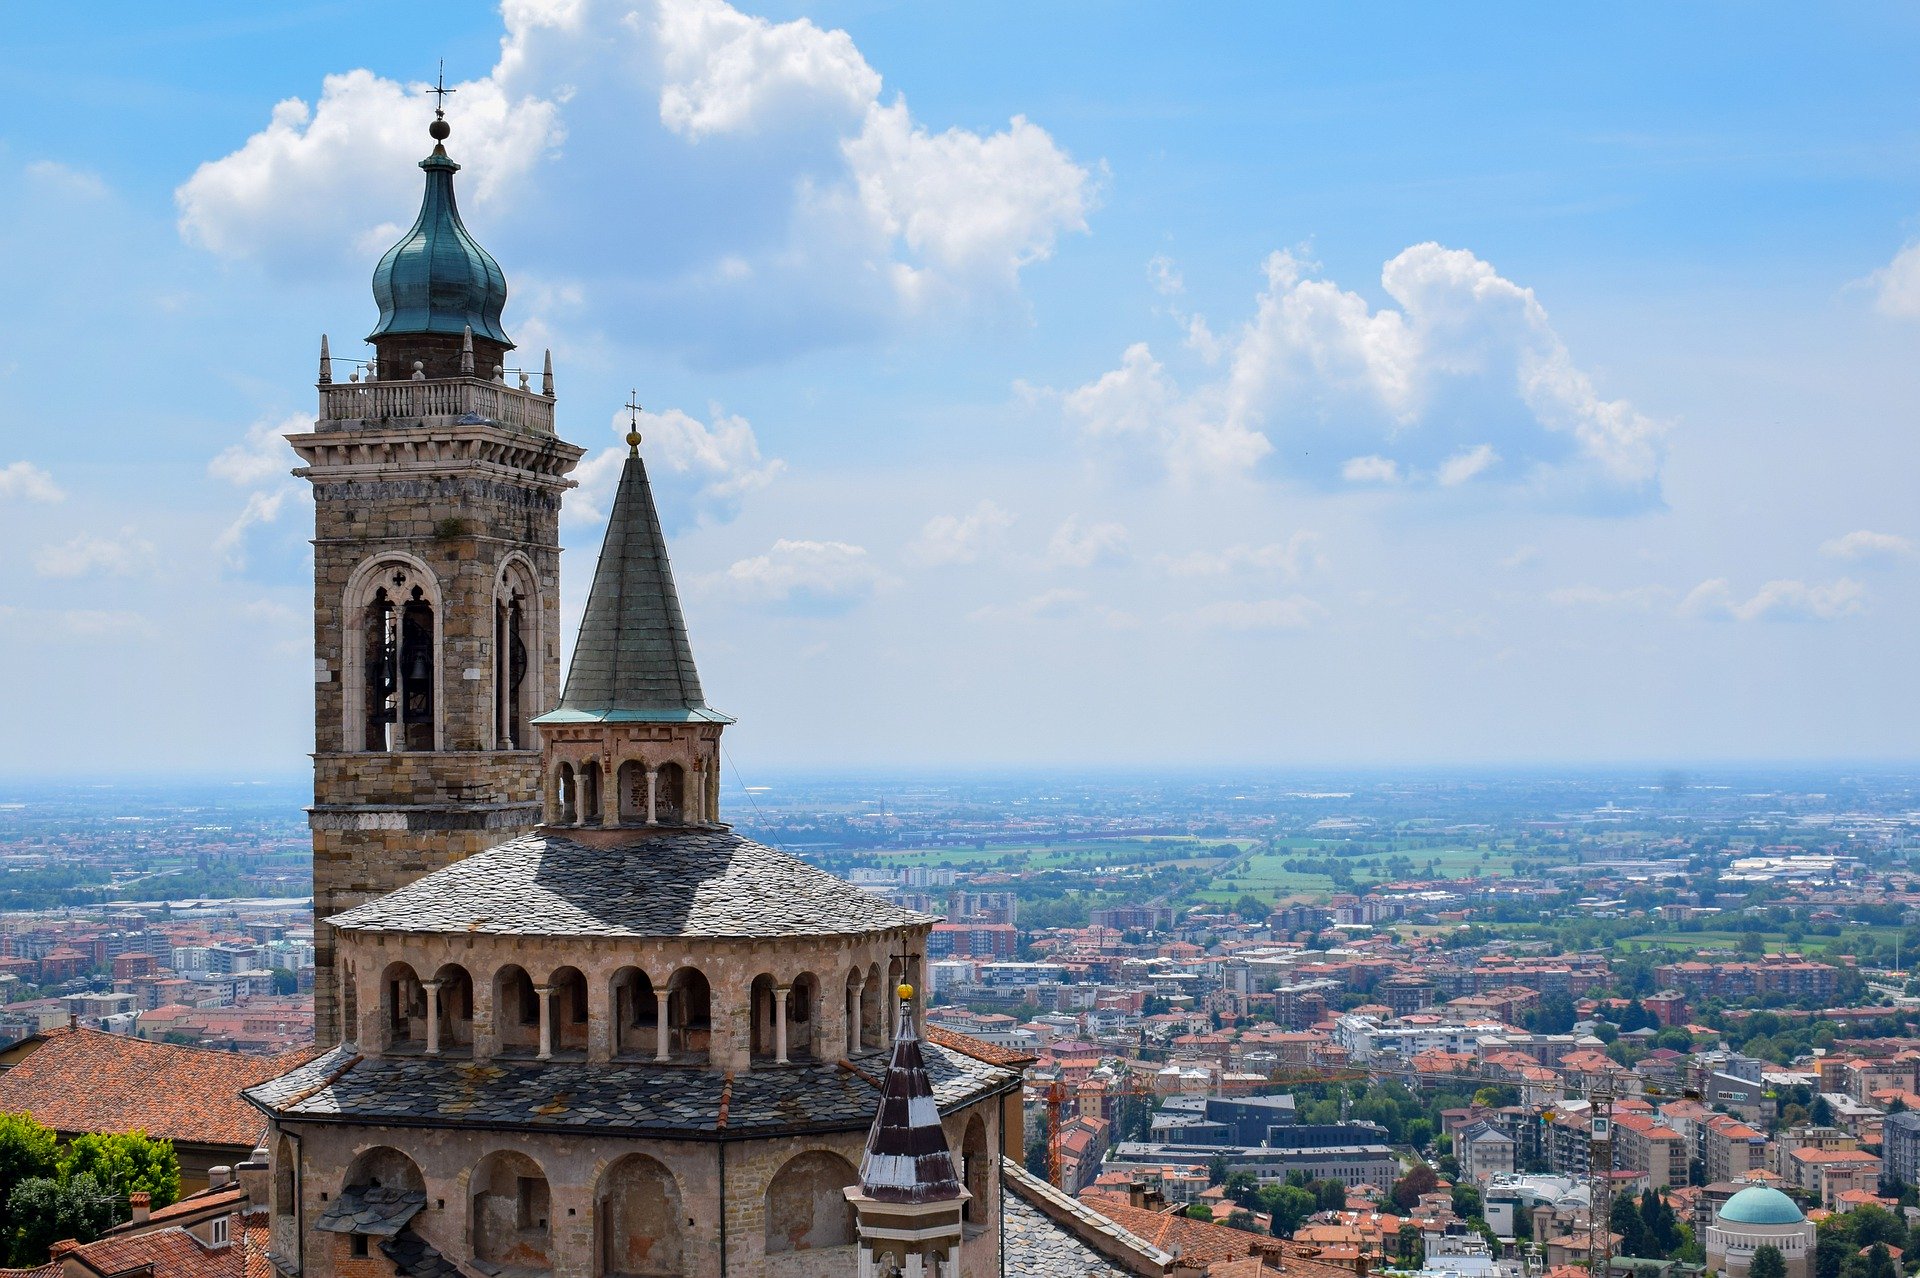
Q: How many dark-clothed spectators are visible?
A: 0